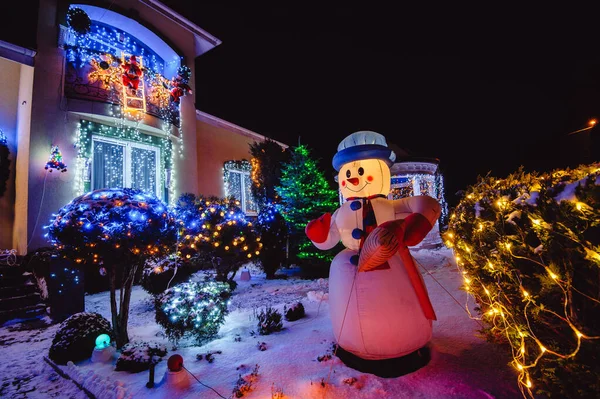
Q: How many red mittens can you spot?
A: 2